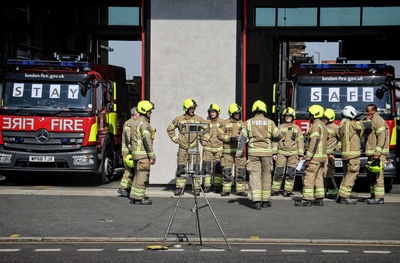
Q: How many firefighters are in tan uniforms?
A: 11